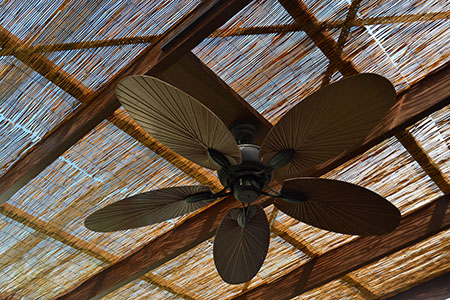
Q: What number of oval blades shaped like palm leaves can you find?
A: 5